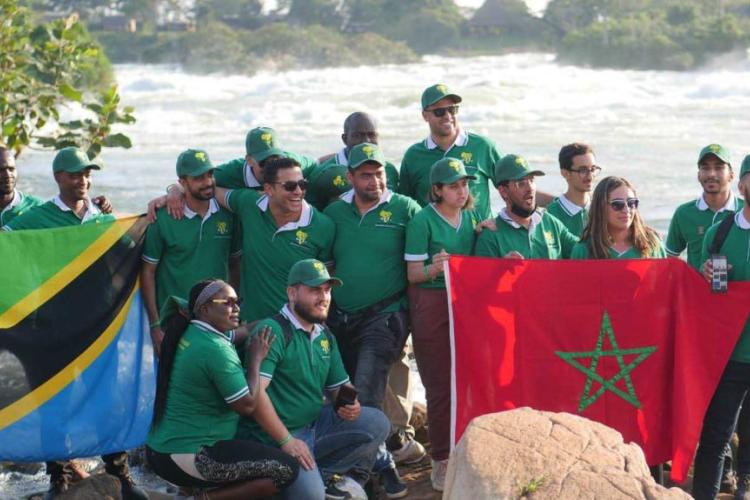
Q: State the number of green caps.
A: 11